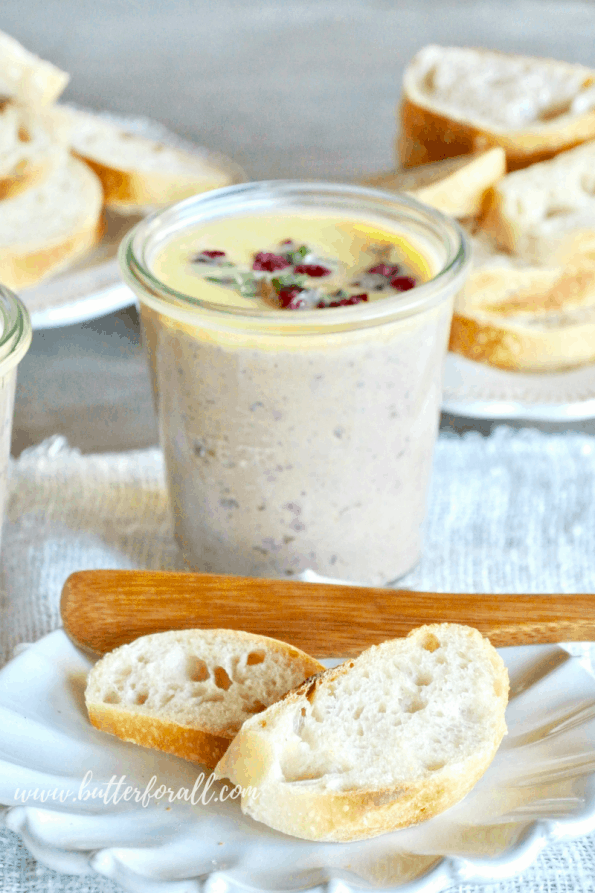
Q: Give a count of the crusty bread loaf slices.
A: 11